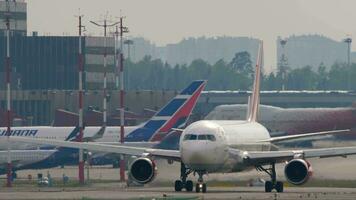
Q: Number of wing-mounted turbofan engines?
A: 2